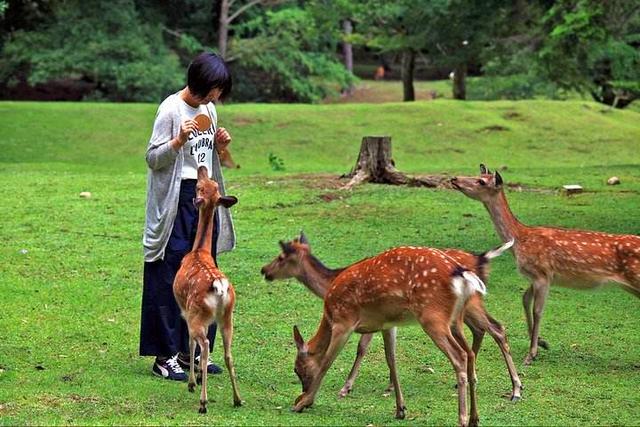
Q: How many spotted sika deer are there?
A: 4